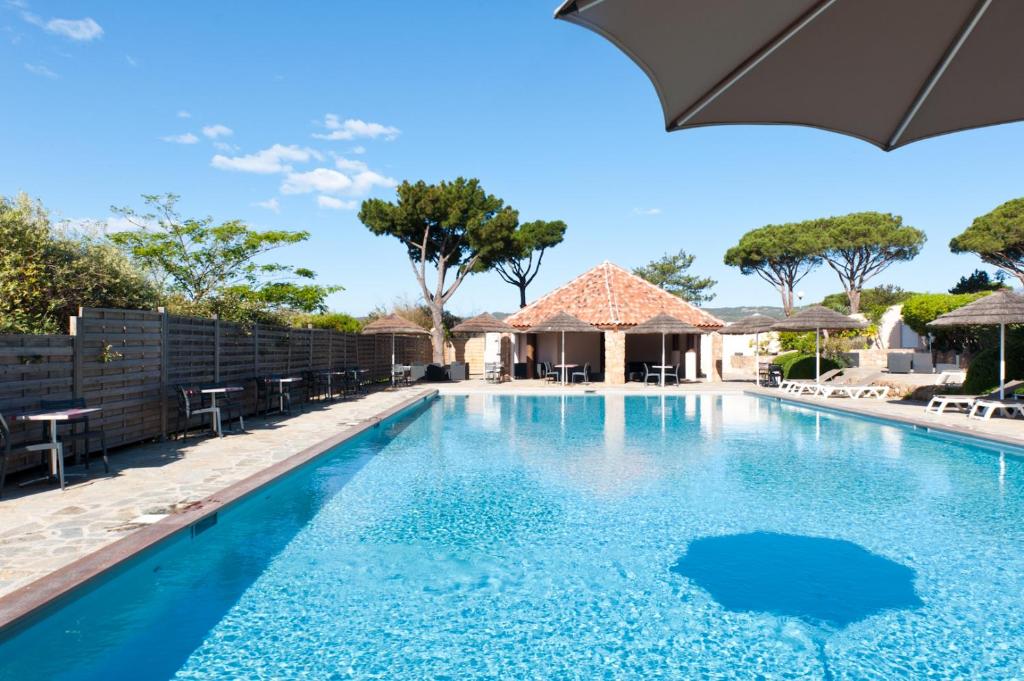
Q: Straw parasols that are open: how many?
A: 7